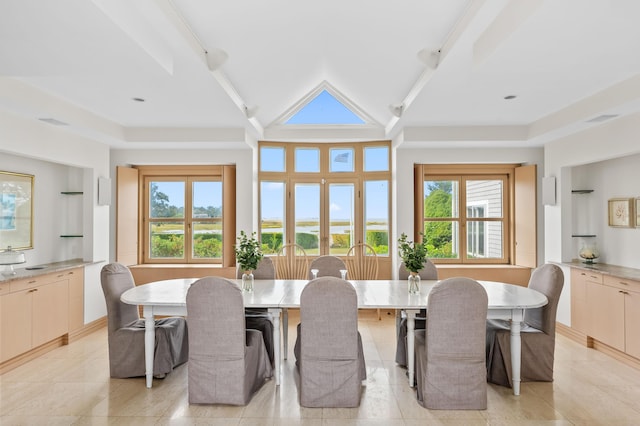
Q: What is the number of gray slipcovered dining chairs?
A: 8